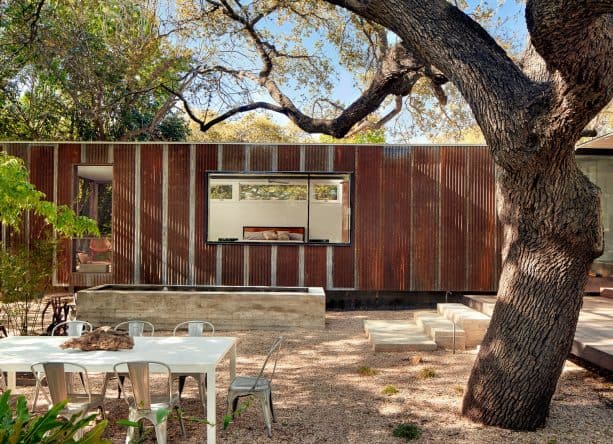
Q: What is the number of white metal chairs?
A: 6